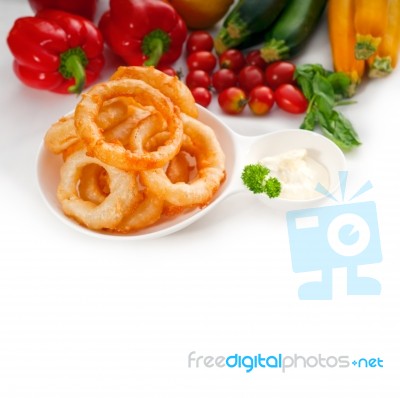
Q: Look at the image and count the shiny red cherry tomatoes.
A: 13